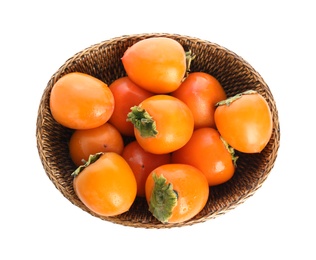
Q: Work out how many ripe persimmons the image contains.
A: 11